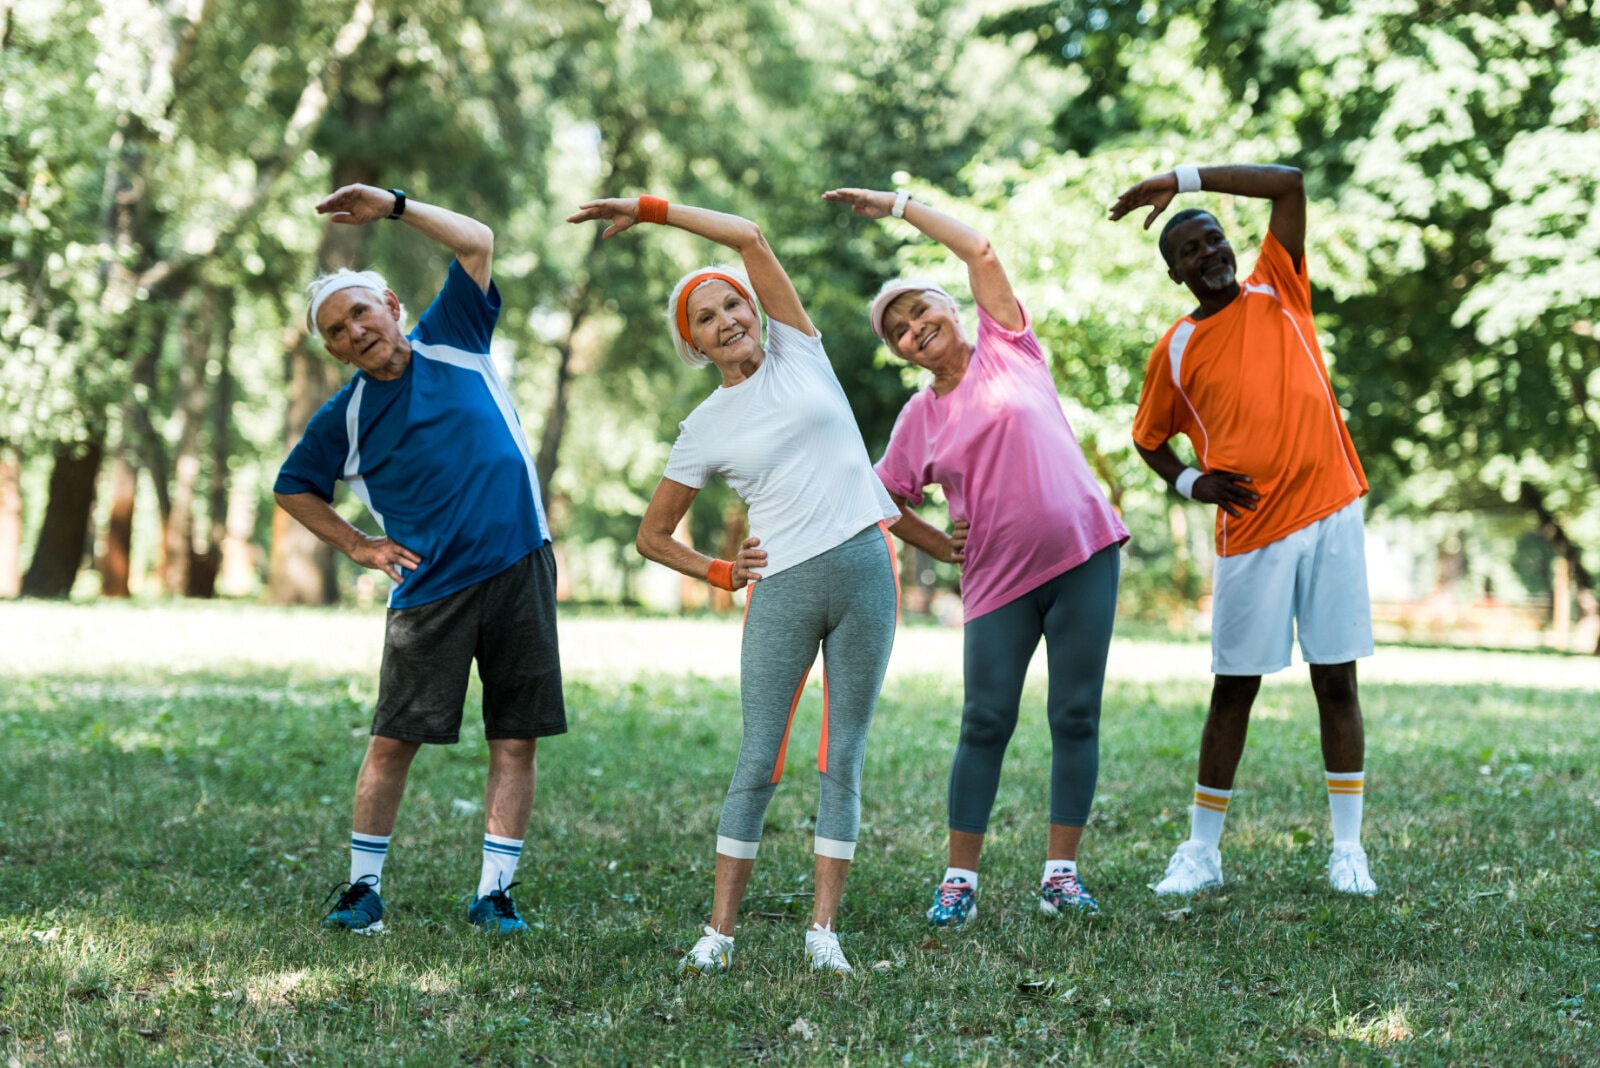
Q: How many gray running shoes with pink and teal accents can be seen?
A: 2